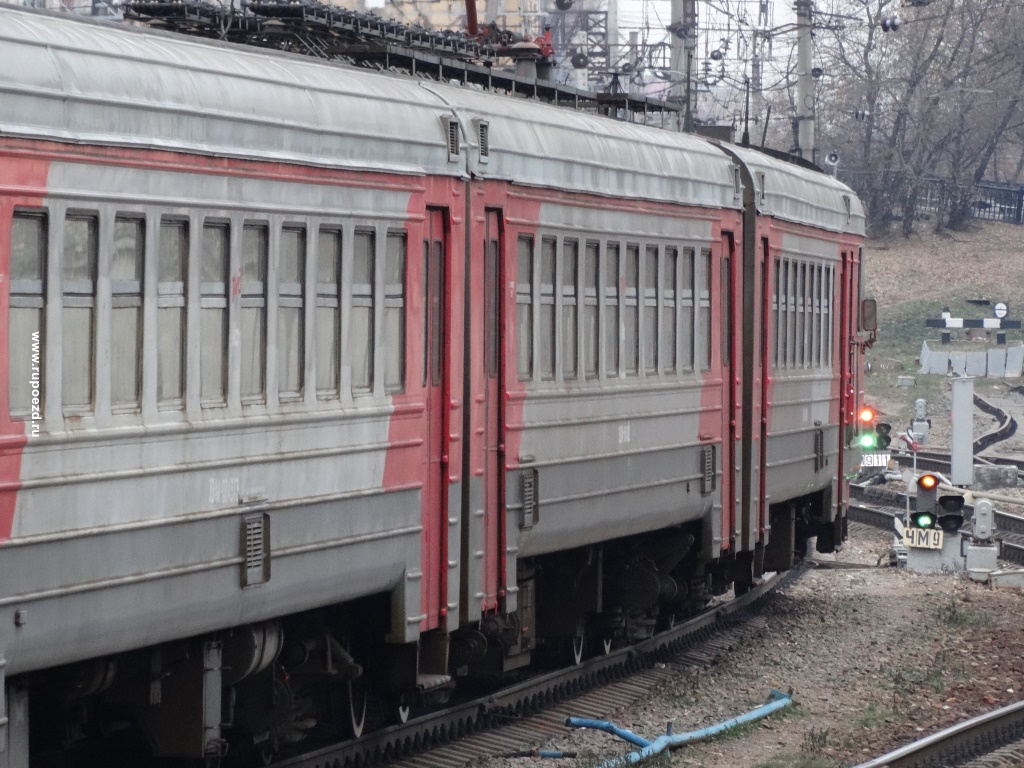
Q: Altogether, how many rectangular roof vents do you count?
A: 5